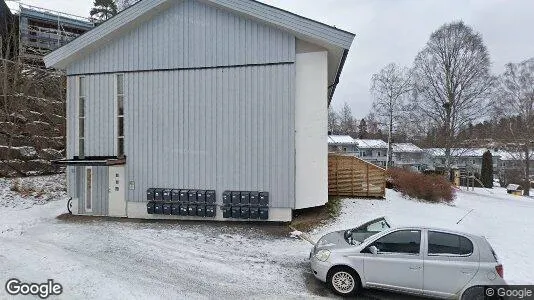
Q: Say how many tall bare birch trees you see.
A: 3